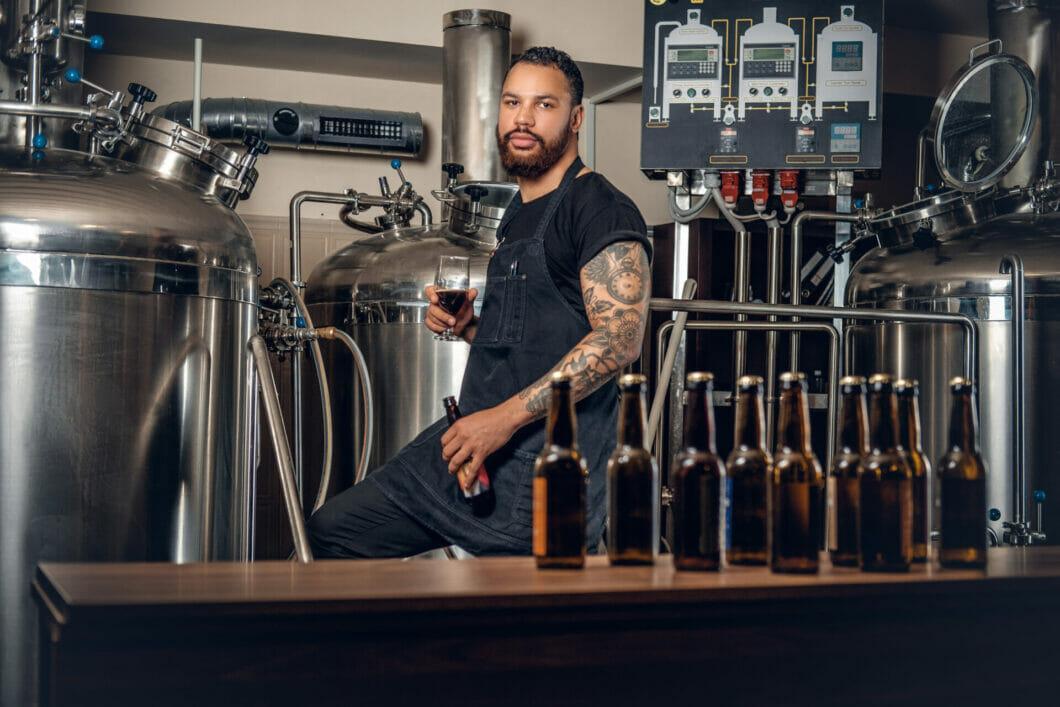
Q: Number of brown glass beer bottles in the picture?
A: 10